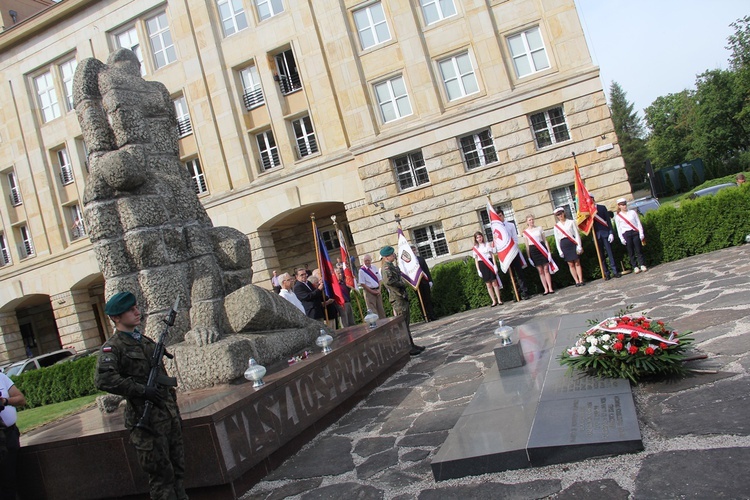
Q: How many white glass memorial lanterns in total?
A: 4